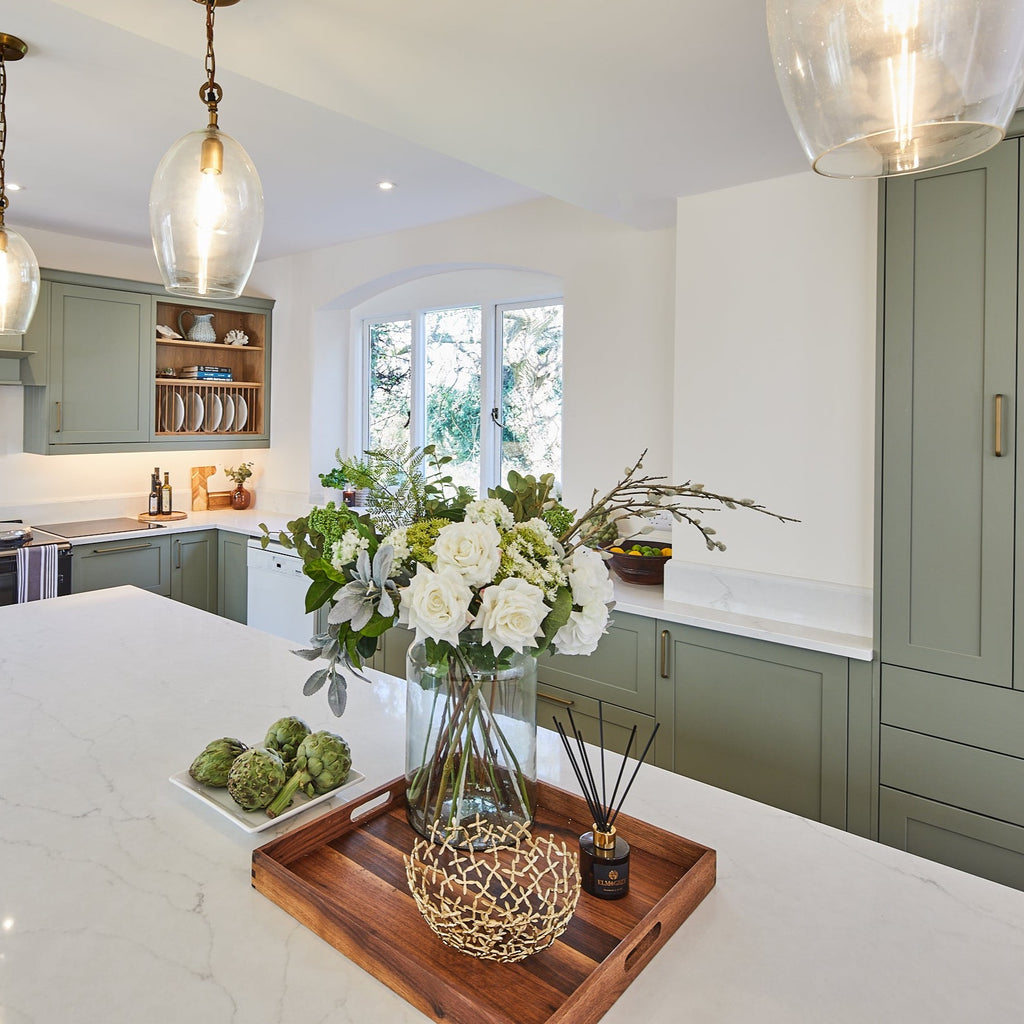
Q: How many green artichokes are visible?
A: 4